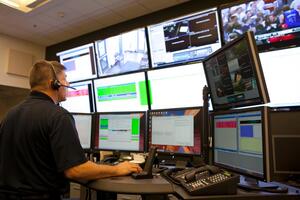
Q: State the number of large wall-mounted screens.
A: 8